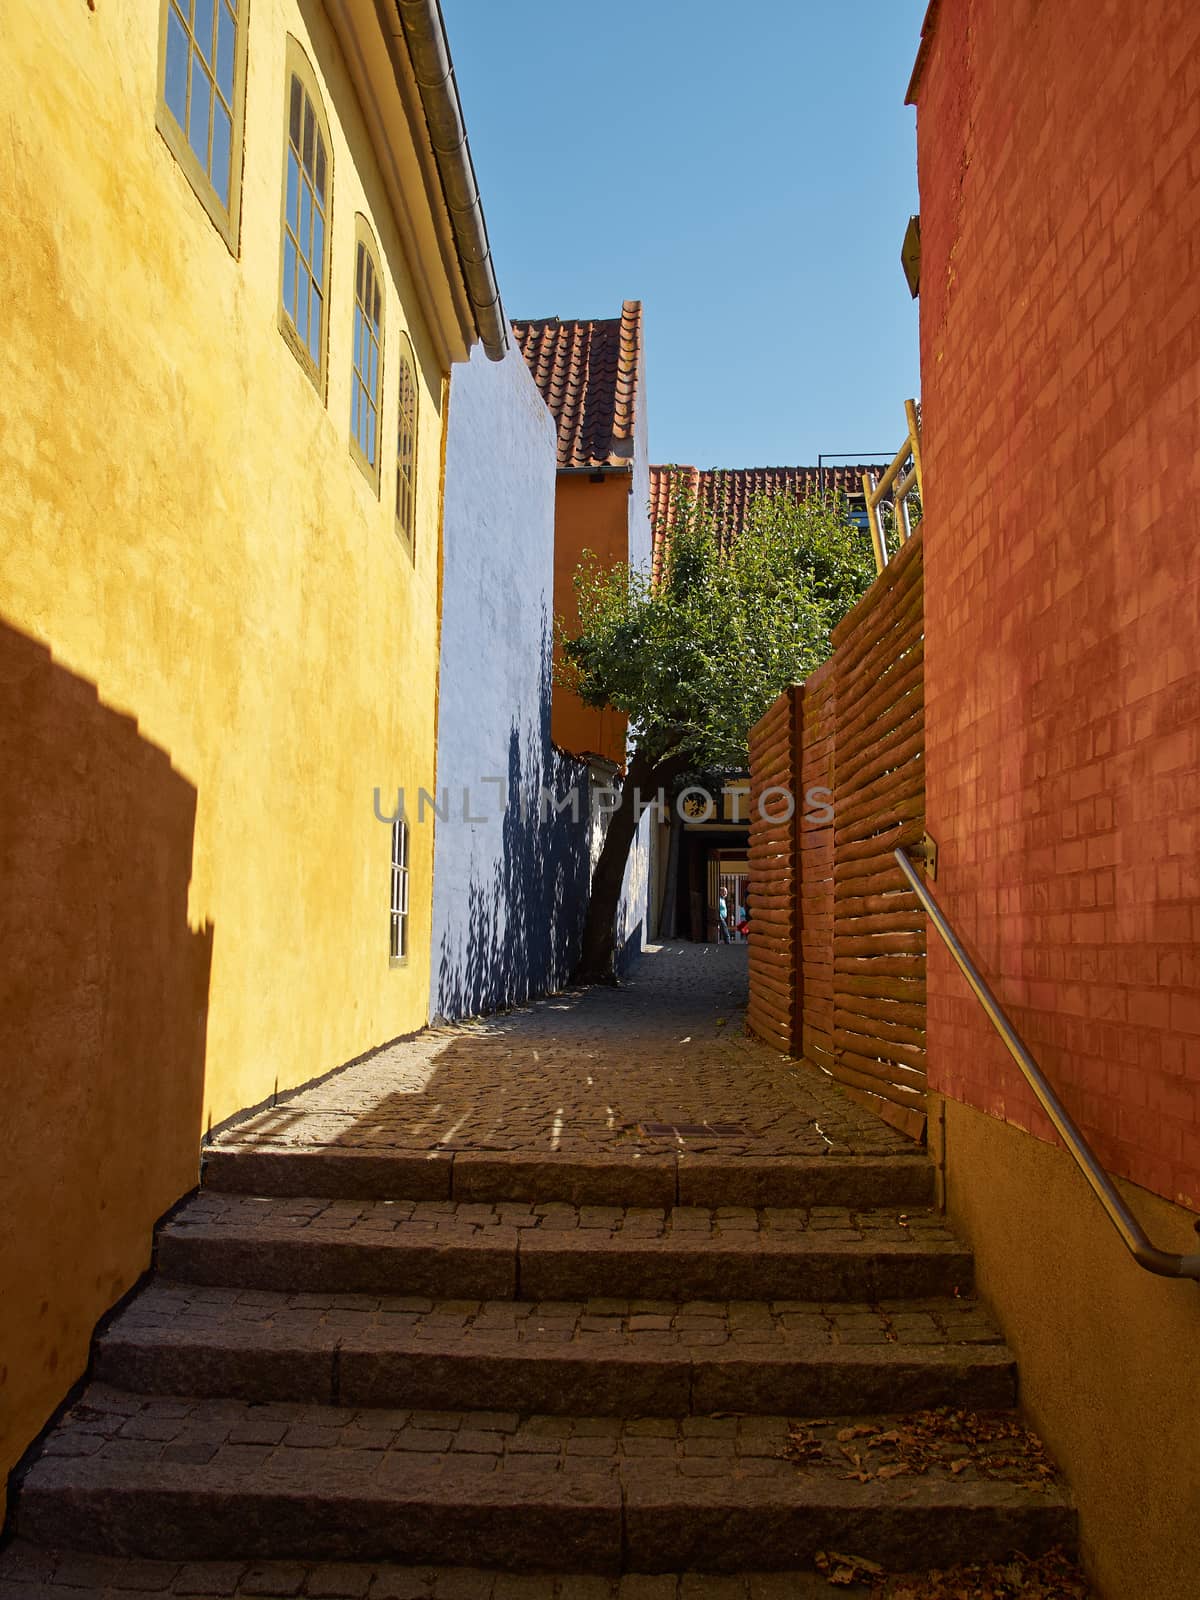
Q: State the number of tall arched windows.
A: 4